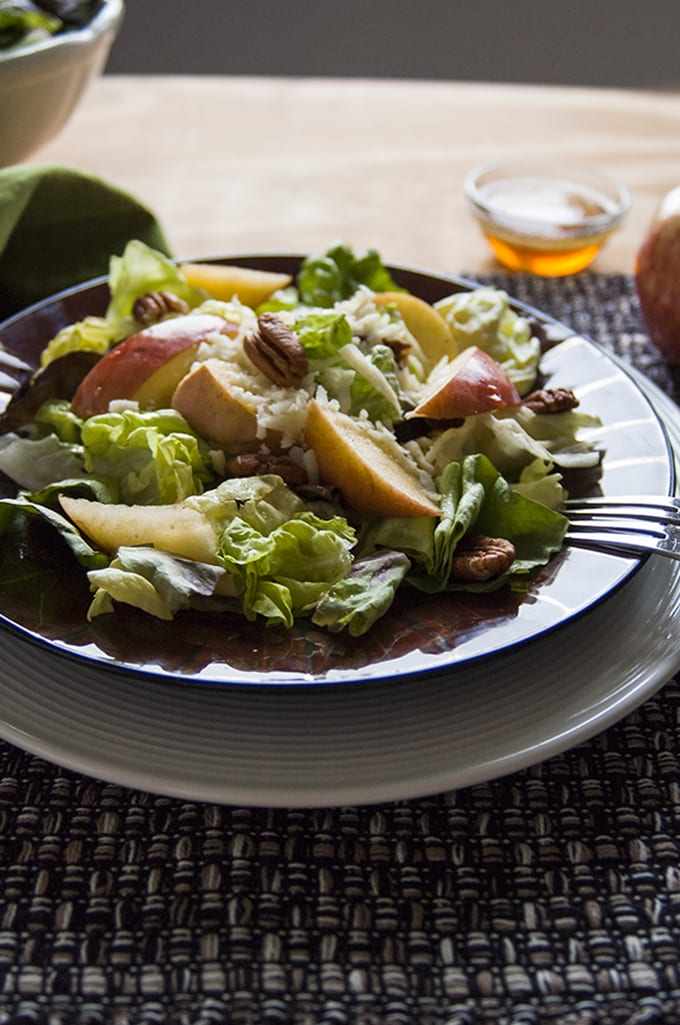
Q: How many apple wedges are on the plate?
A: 7